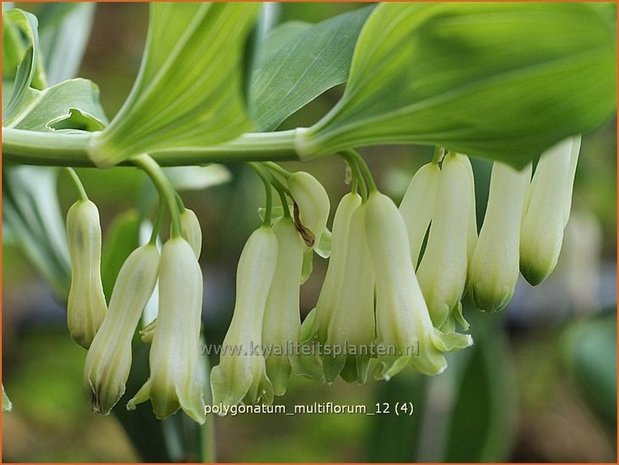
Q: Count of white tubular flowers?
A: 14